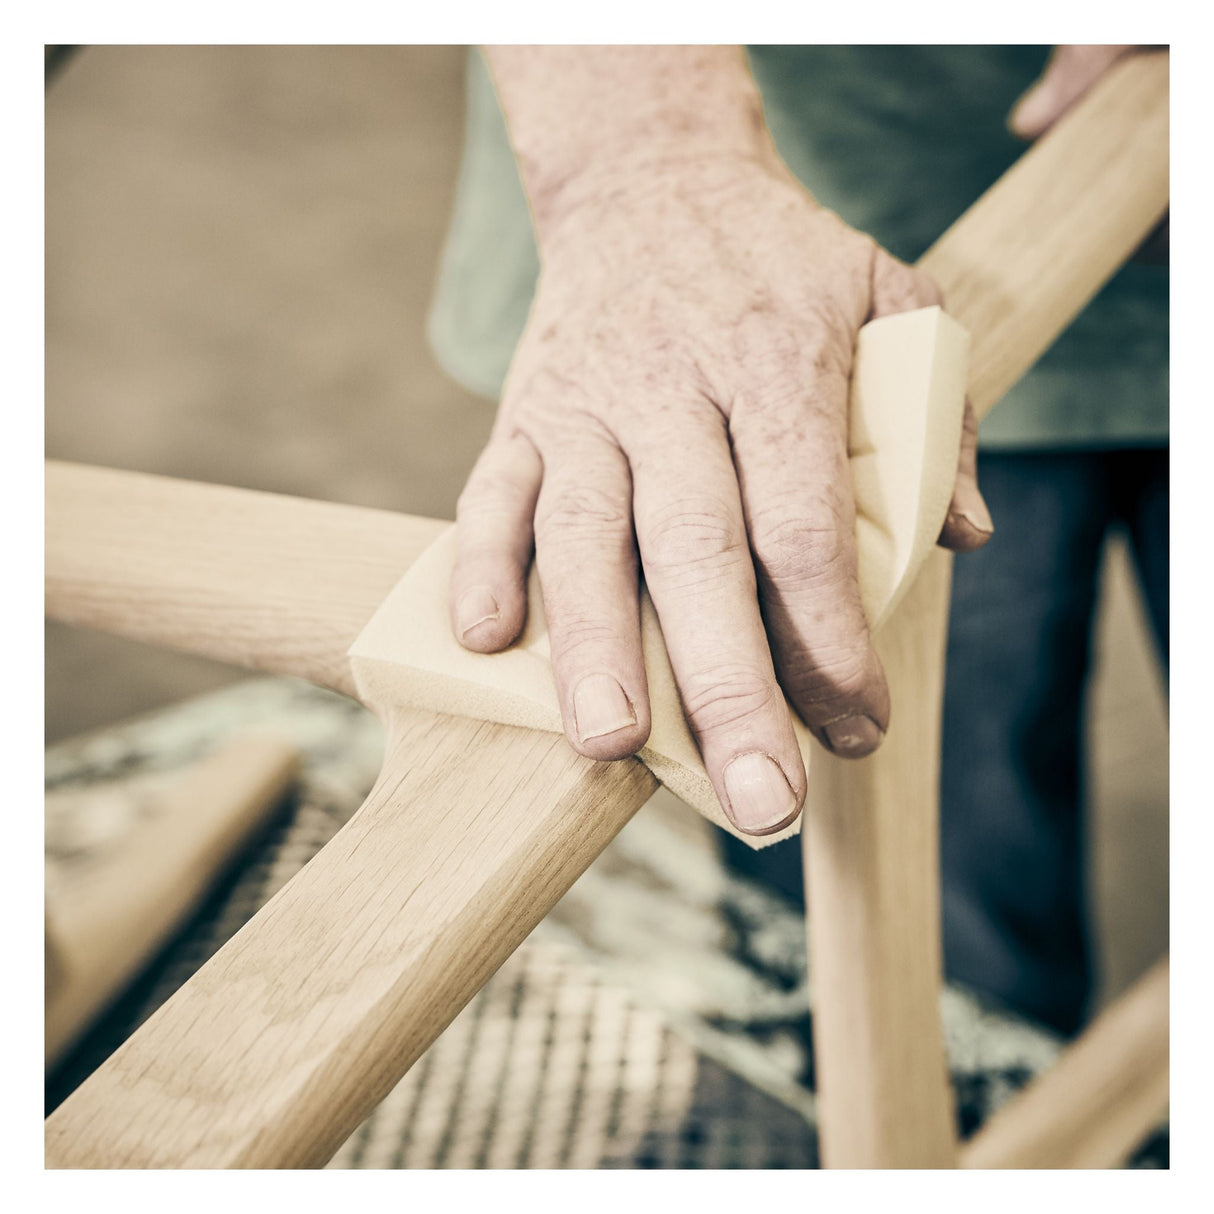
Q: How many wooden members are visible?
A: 6